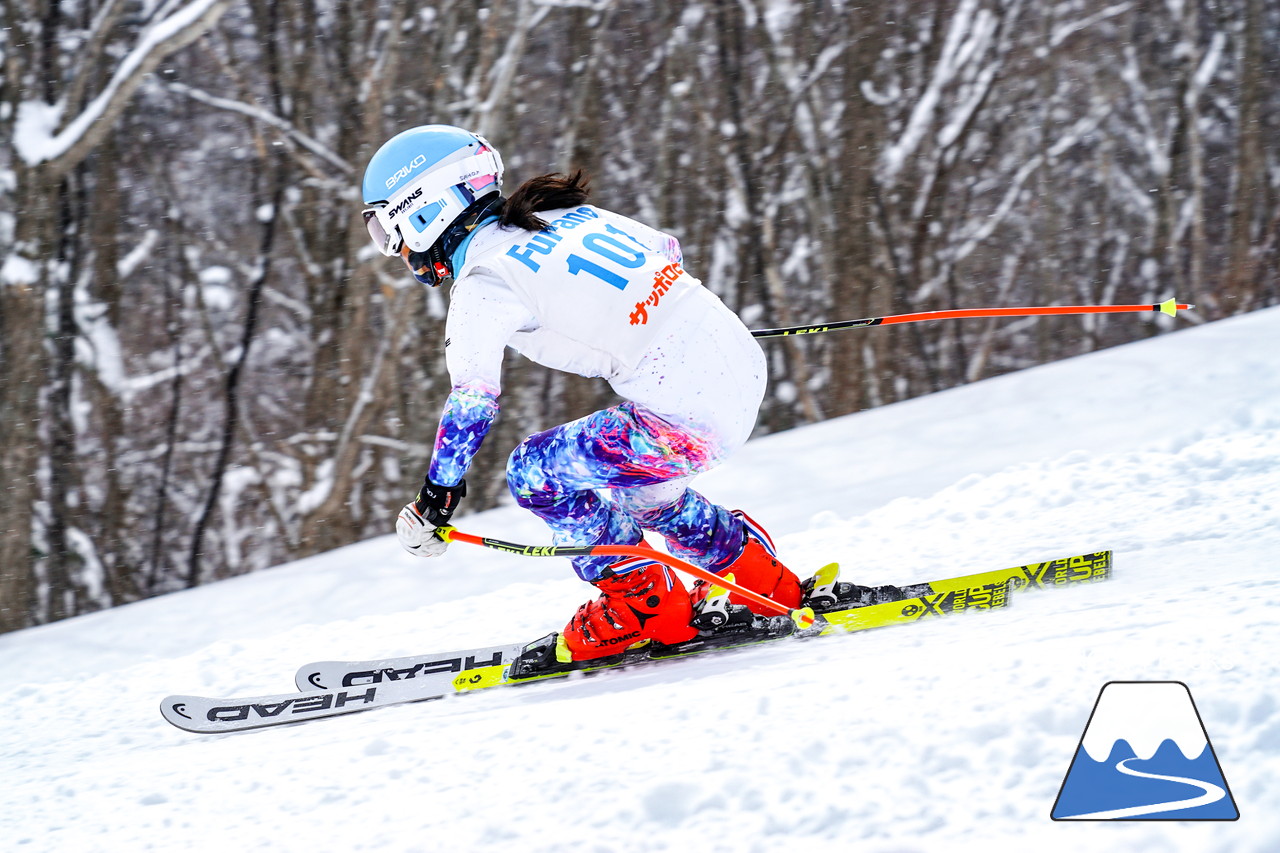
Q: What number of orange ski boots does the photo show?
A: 2